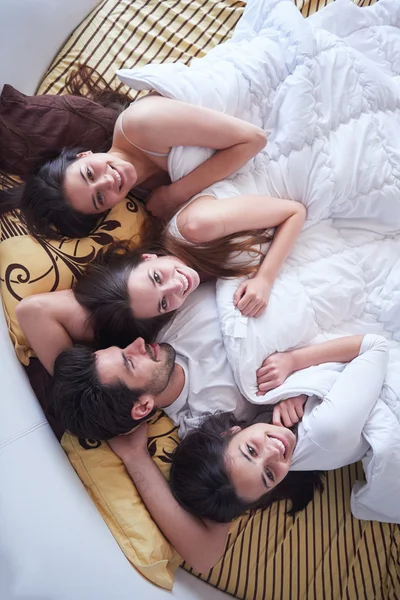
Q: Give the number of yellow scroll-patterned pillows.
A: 2